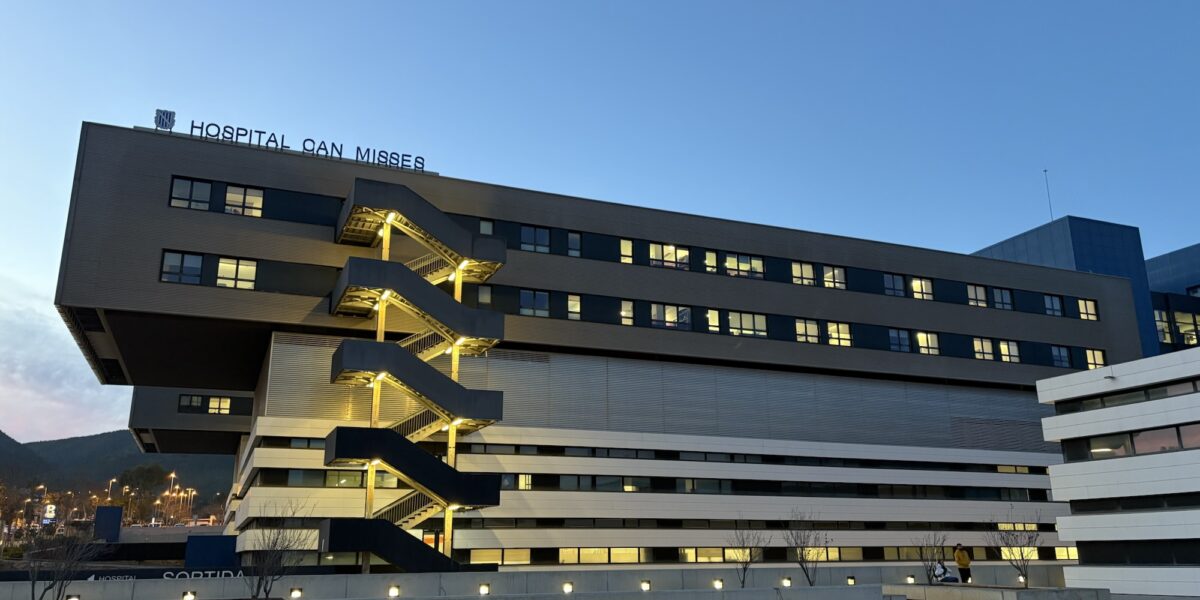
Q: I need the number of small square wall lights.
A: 13